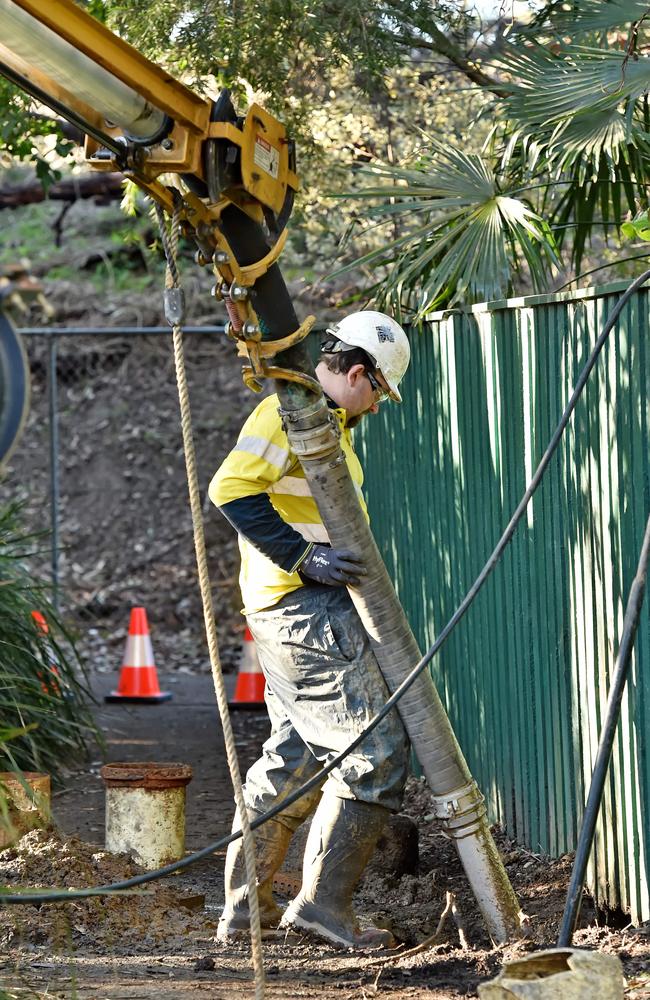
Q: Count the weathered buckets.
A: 2